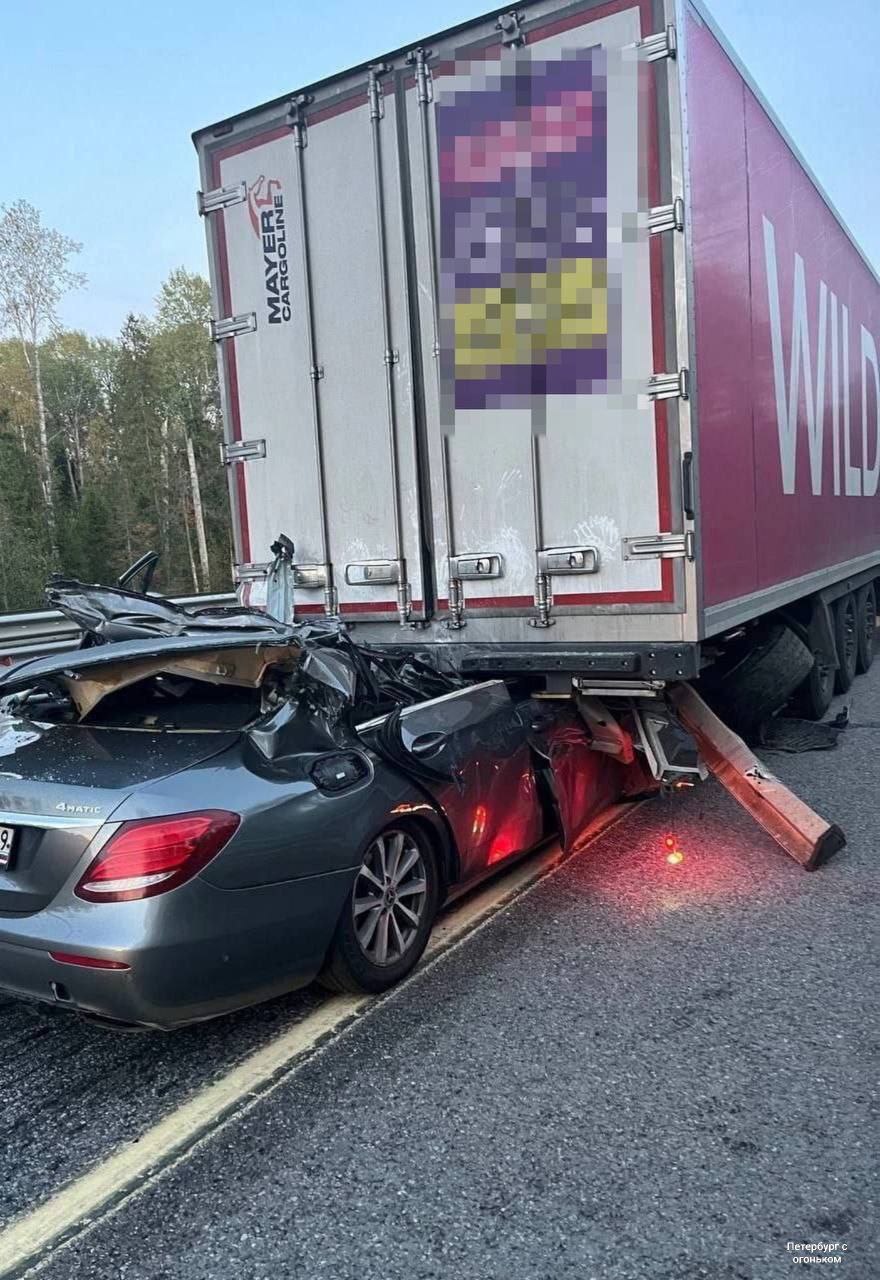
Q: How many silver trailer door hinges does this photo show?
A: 8